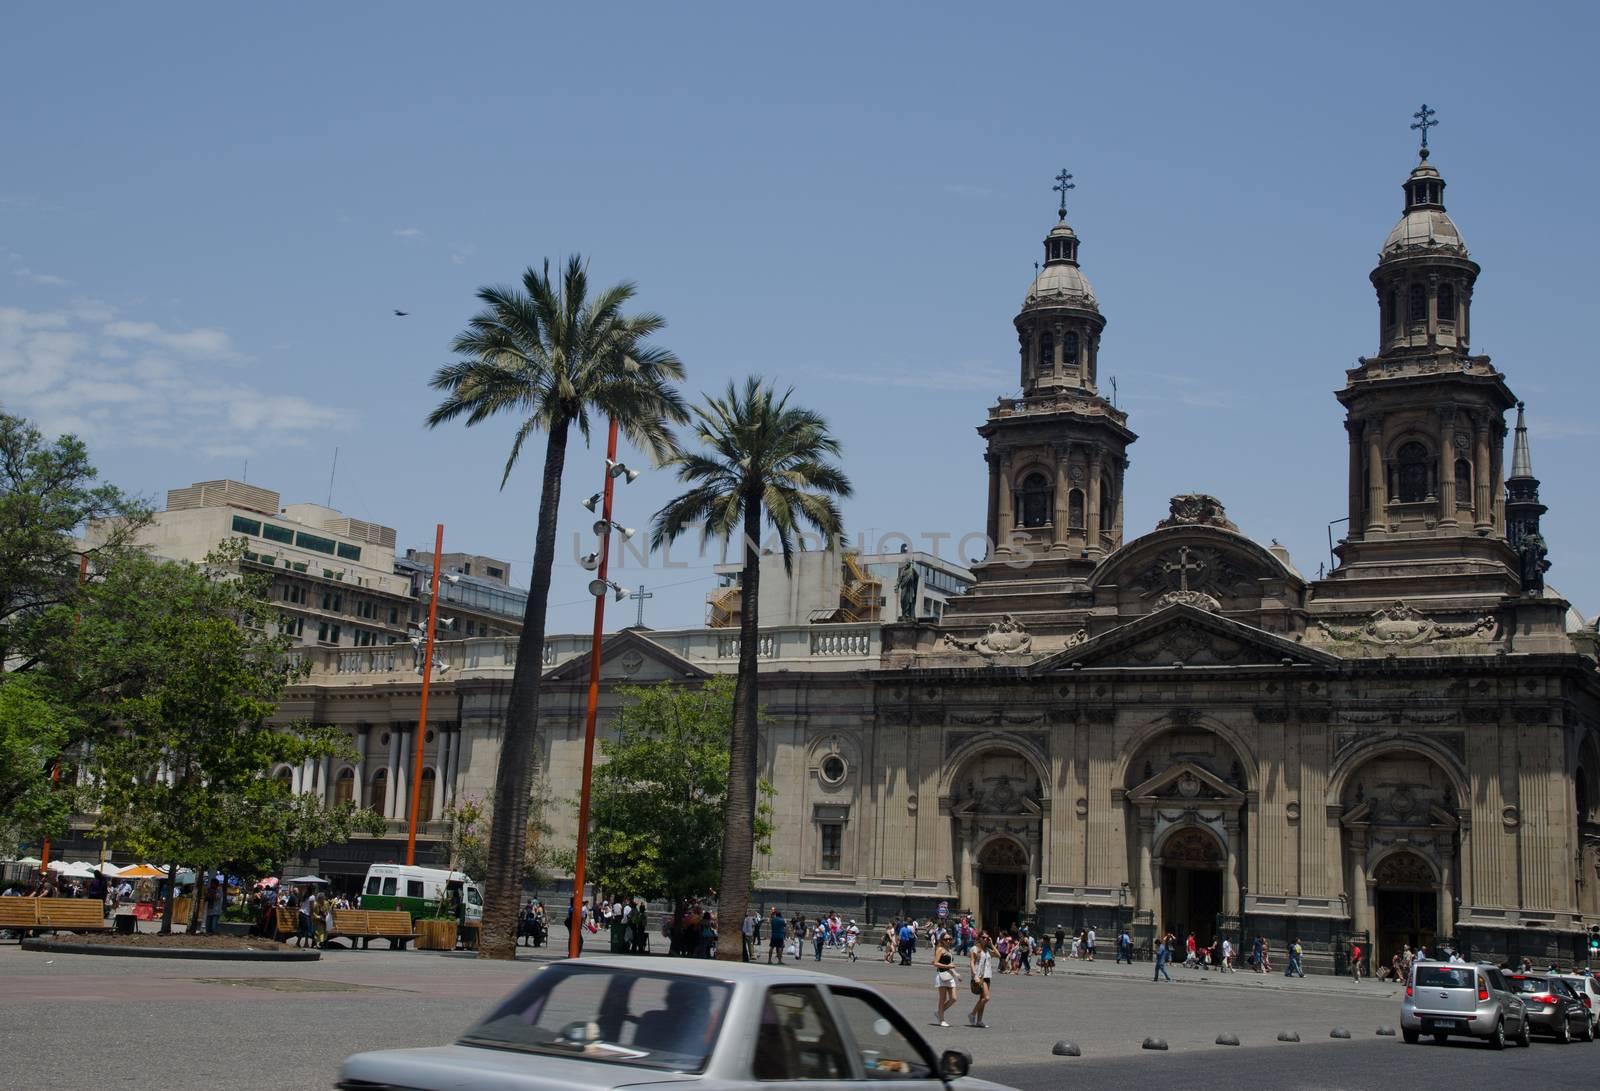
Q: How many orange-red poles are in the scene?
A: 3